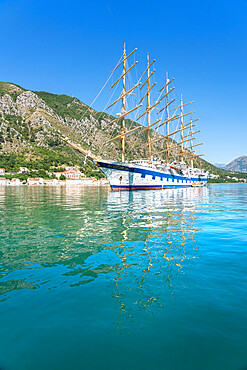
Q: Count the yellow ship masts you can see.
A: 5